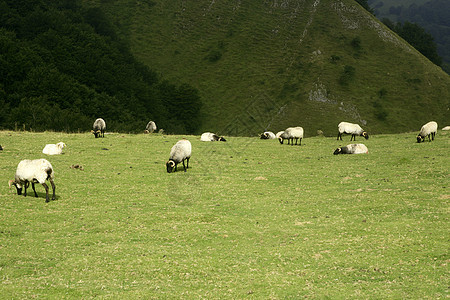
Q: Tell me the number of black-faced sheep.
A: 9